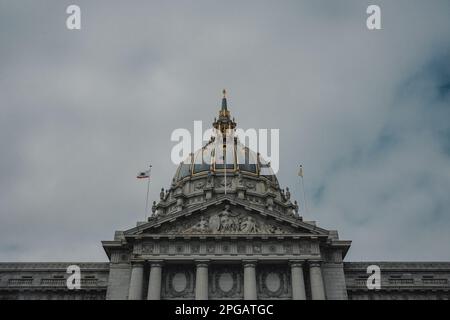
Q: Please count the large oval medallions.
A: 3